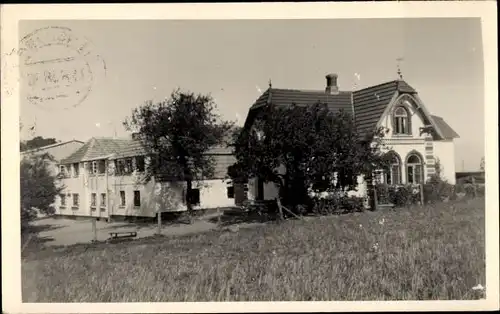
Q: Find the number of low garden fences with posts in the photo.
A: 1